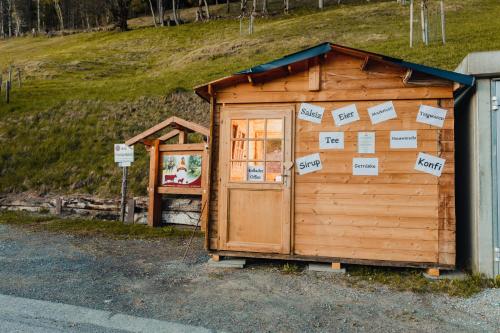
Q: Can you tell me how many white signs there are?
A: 12